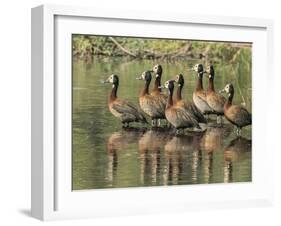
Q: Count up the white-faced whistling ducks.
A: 8